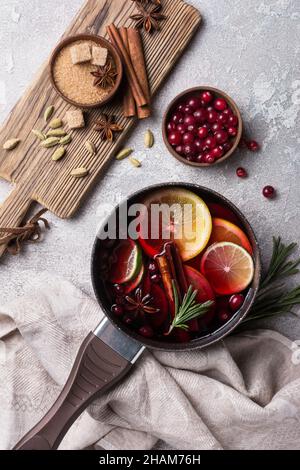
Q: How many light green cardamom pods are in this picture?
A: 13